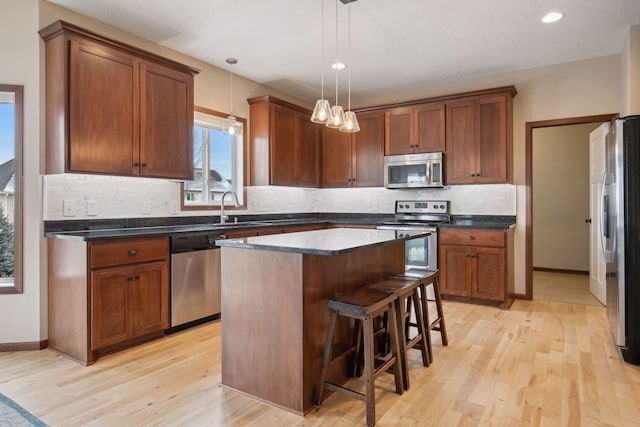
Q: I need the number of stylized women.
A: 0